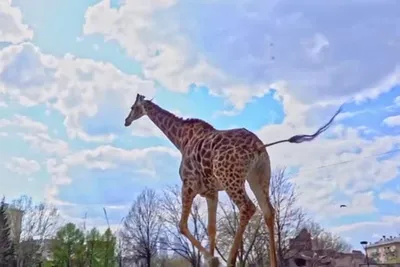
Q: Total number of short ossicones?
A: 2